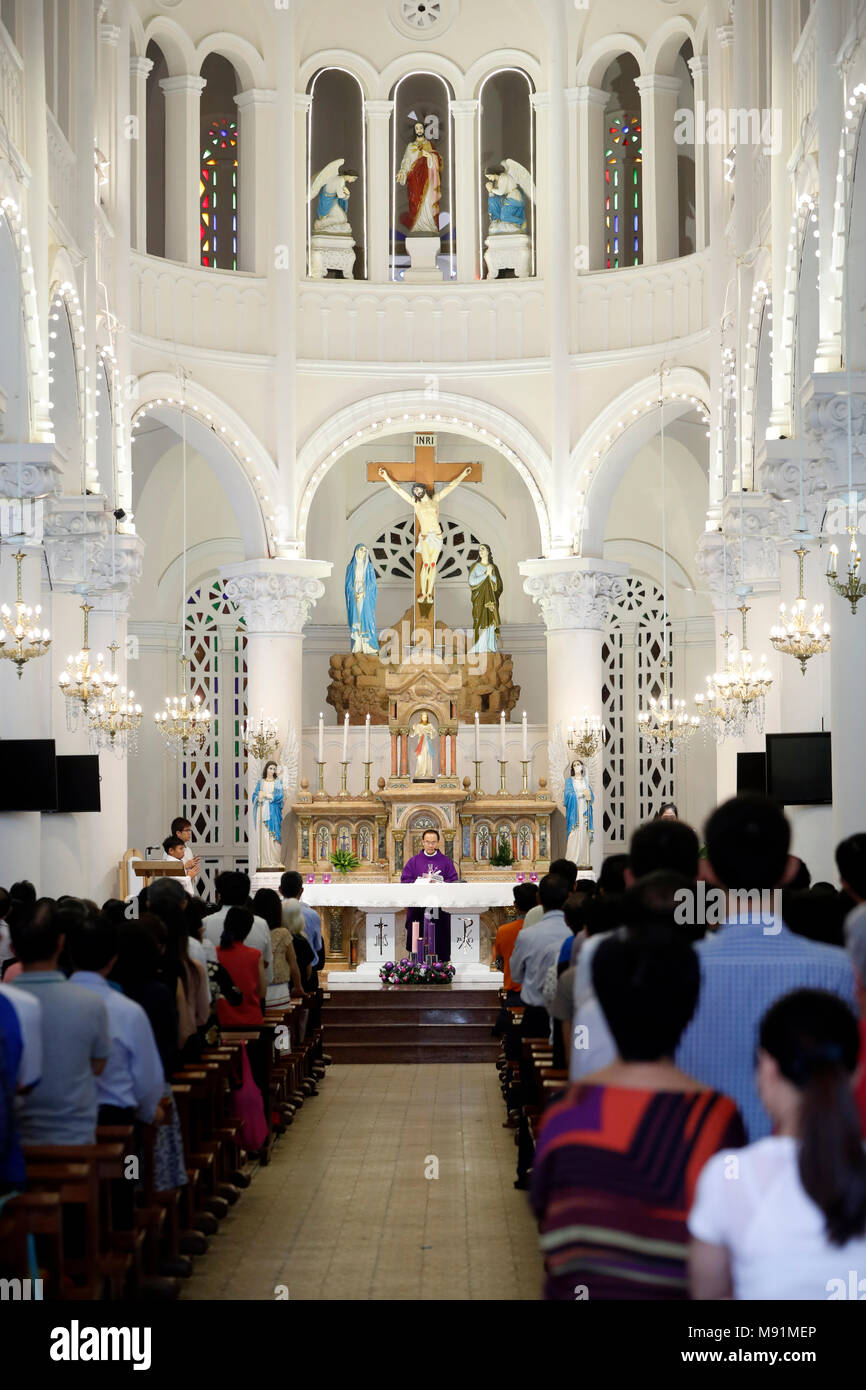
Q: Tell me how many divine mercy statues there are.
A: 1